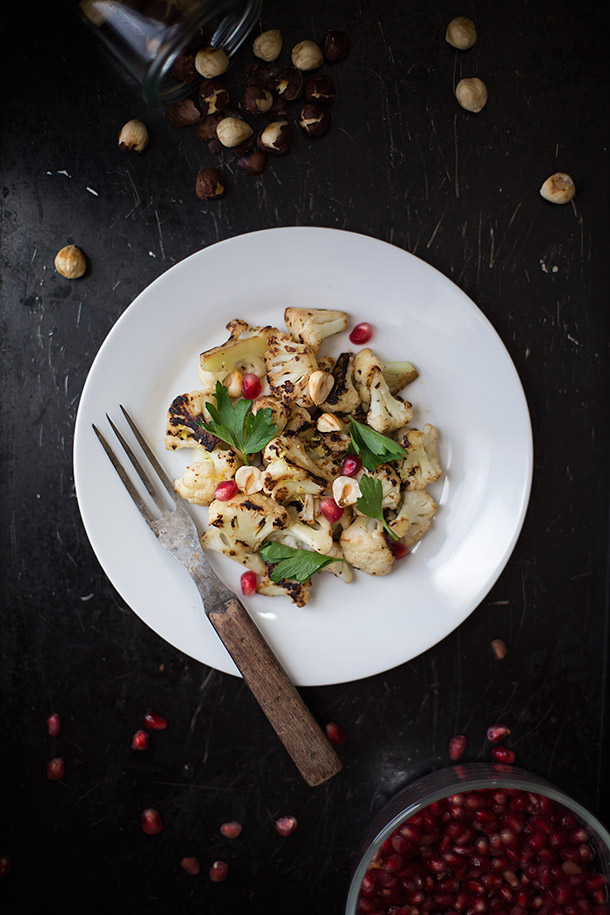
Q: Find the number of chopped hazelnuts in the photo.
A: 5